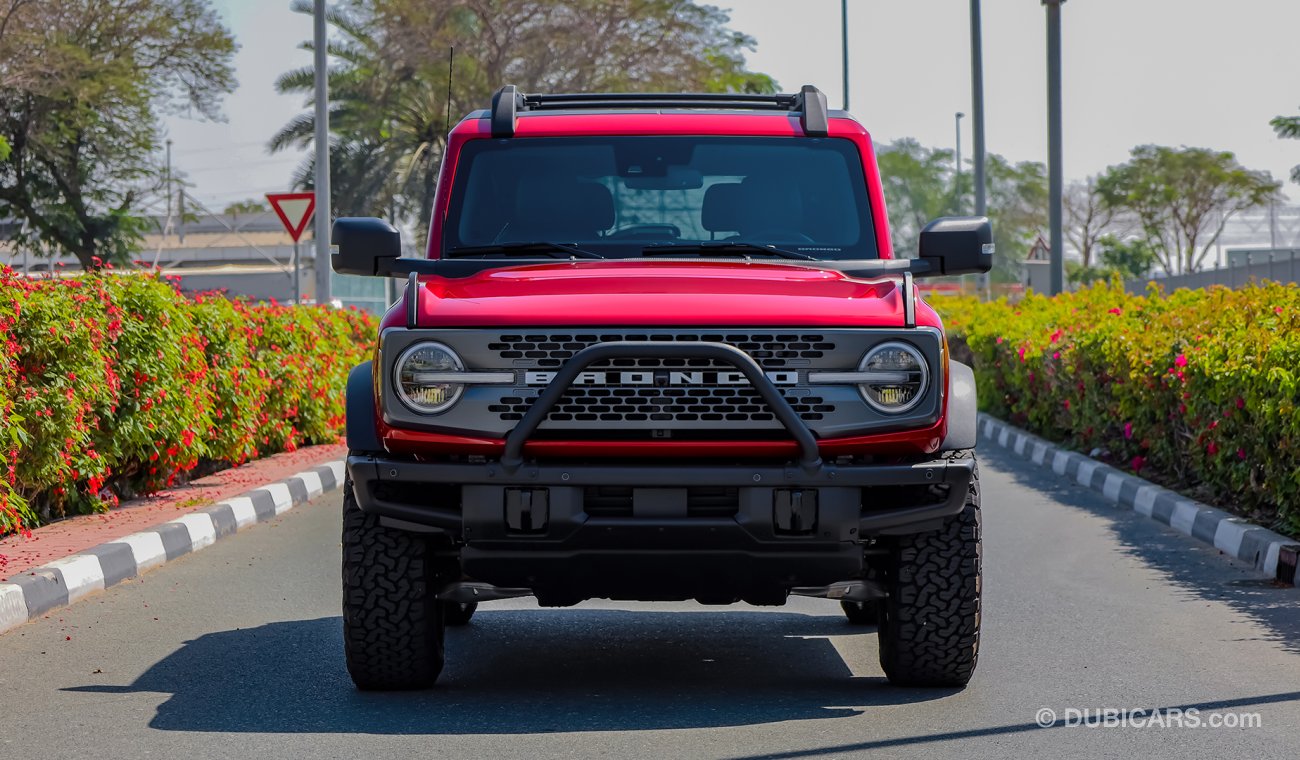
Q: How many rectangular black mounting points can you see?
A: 2